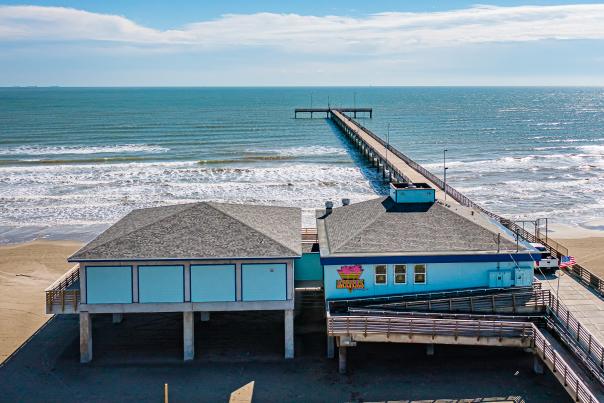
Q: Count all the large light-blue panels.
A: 4